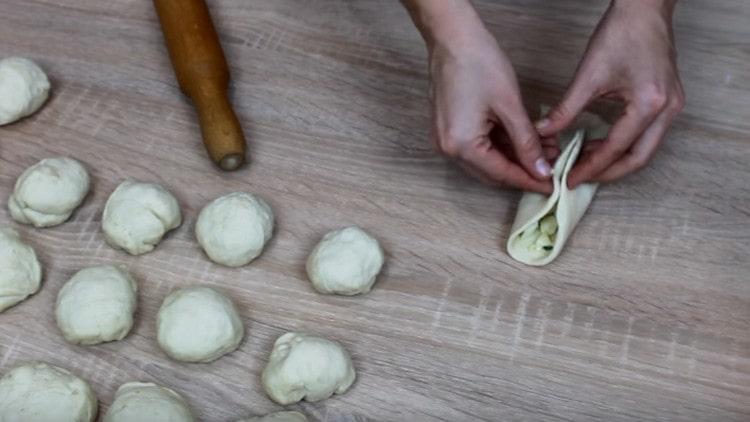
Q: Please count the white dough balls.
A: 12